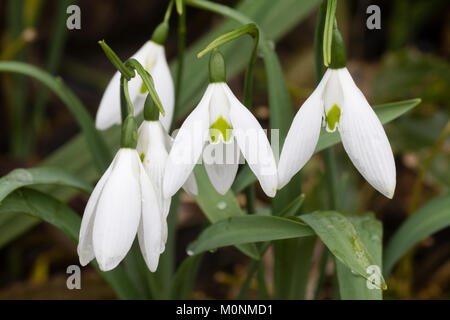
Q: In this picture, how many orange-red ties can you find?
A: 0